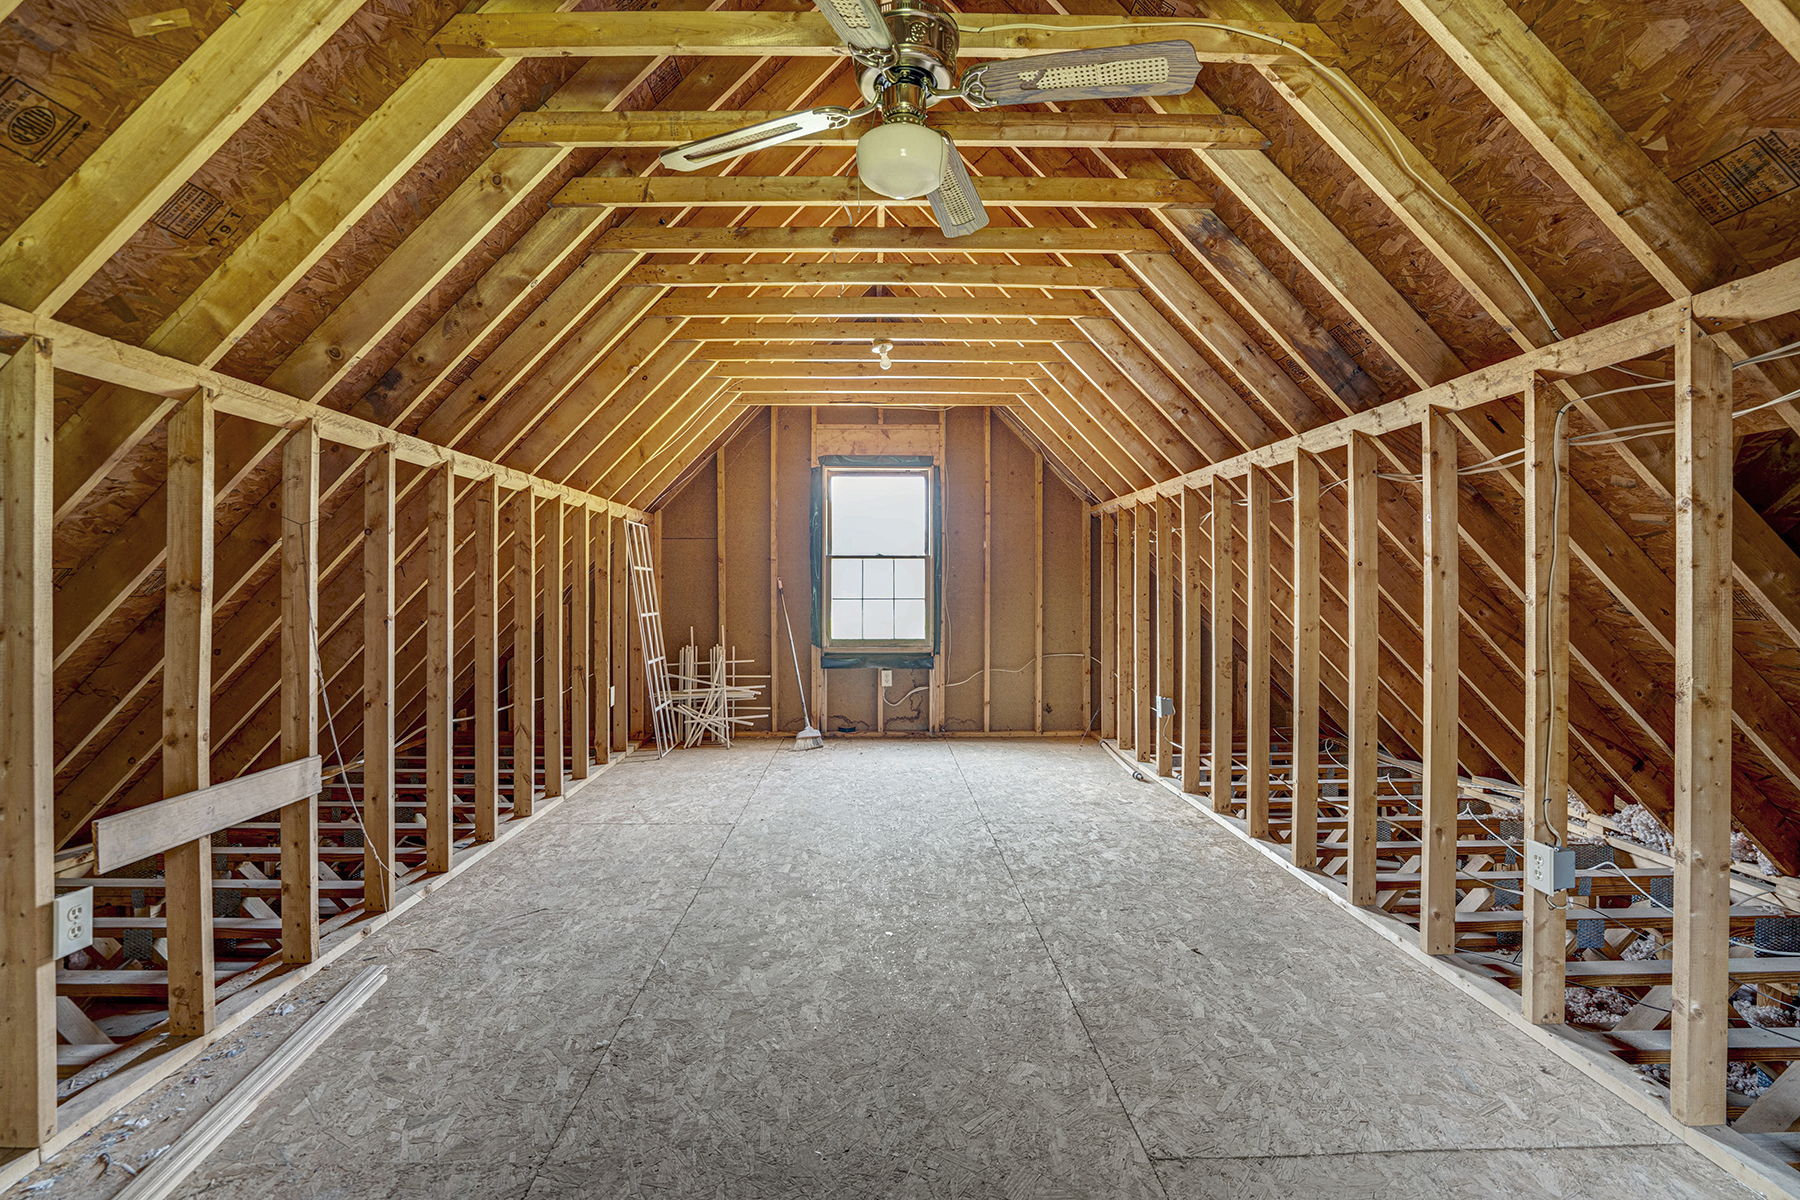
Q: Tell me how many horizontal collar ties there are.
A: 11